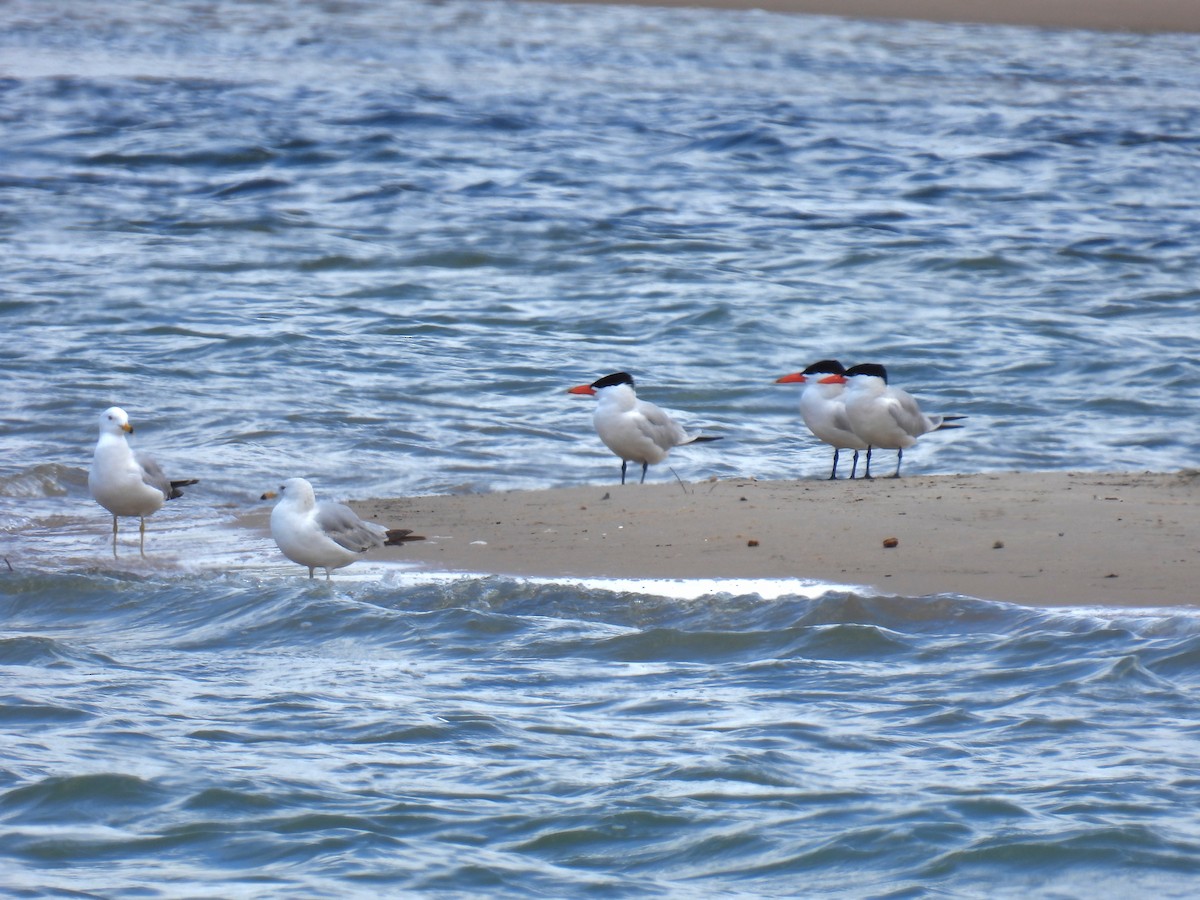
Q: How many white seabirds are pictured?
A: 5